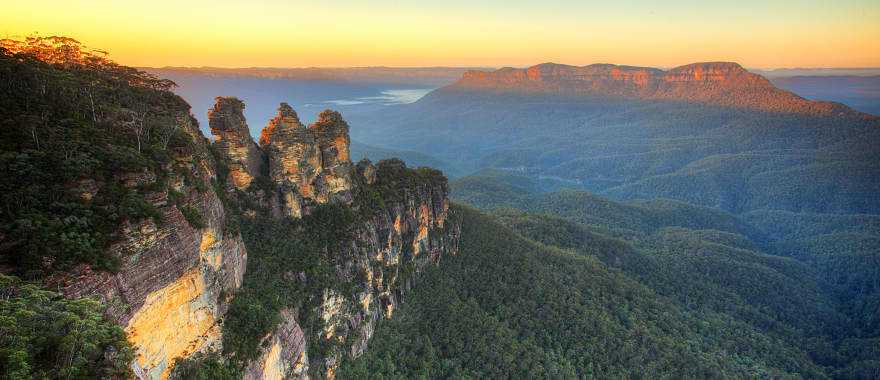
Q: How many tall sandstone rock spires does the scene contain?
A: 3